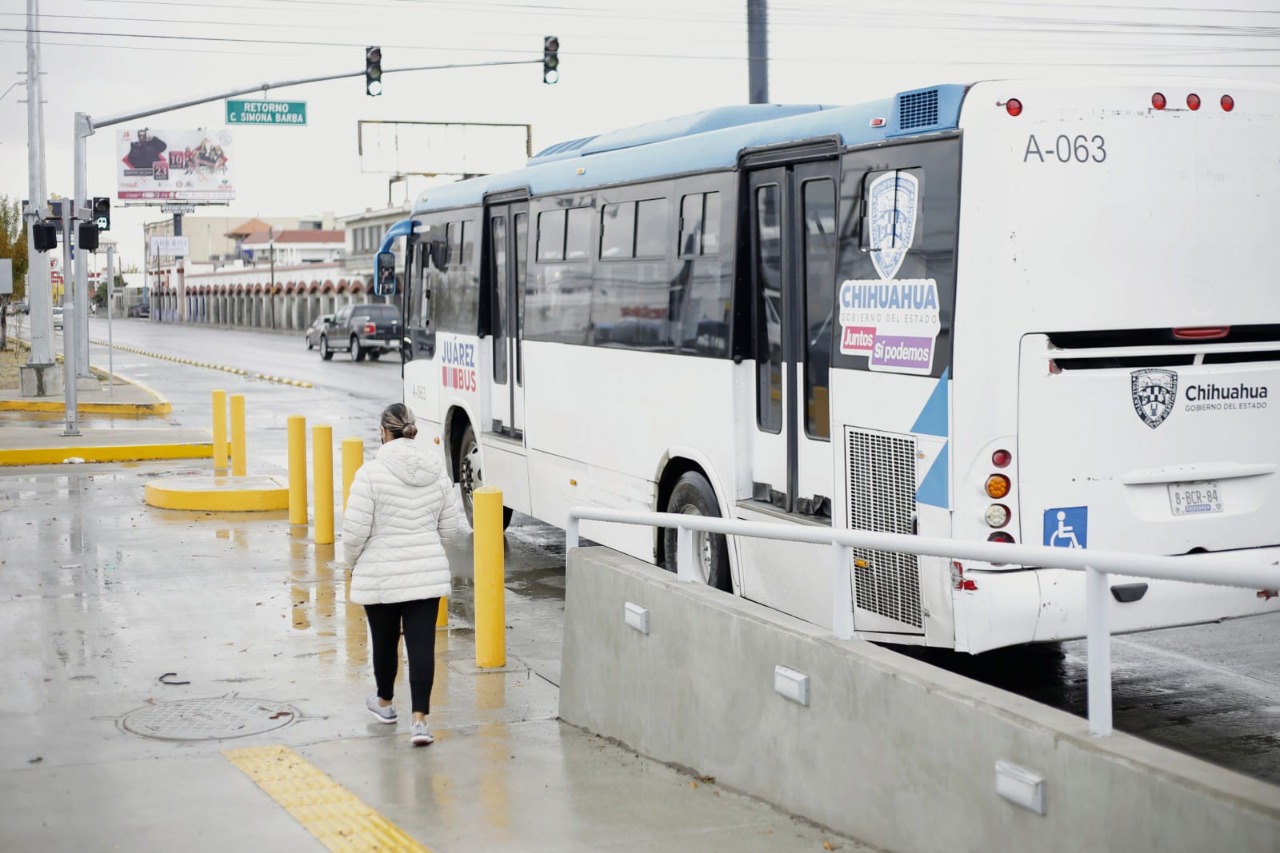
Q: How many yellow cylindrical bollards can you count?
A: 7